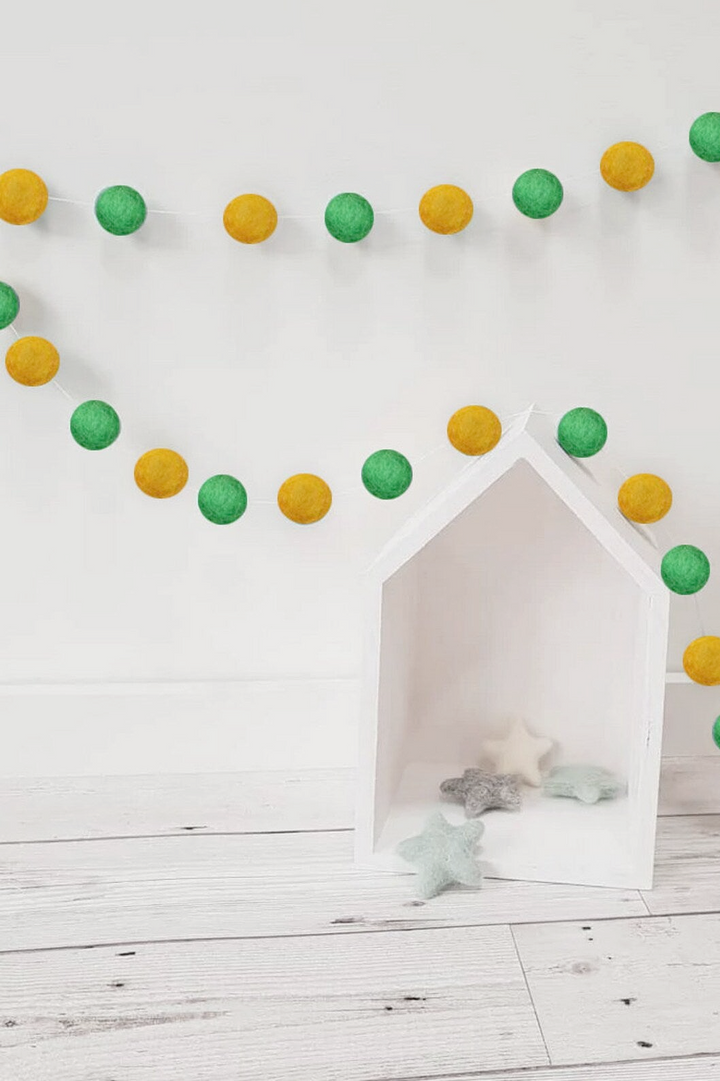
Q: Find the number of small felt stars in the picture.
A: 4